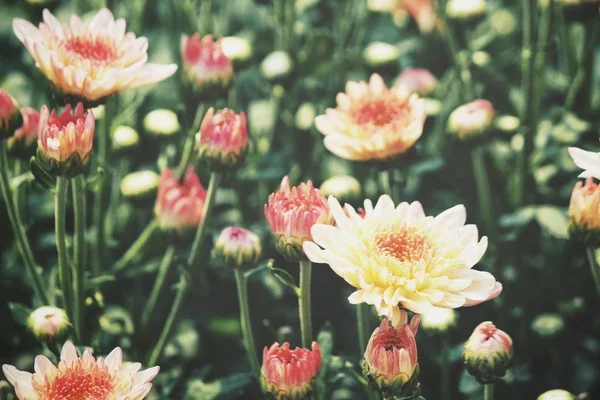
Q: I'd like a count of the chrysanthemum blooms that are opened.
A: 4